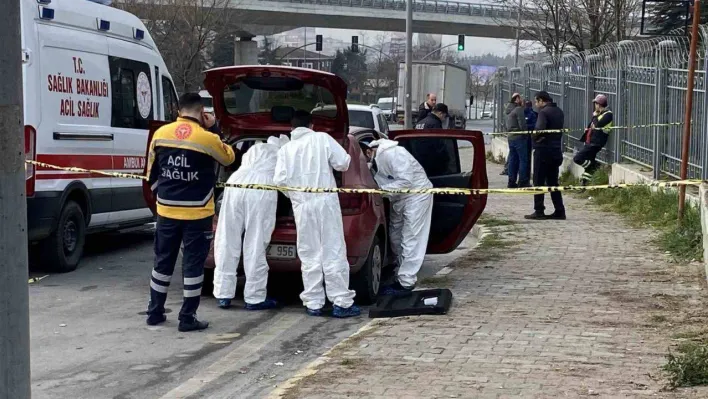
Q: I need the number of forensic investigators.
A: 3